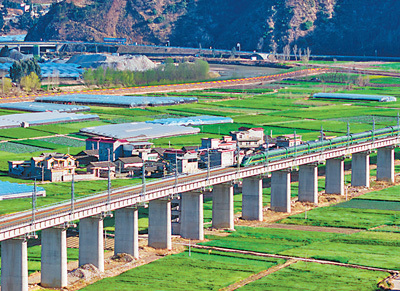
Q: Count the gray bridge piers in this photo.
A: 13